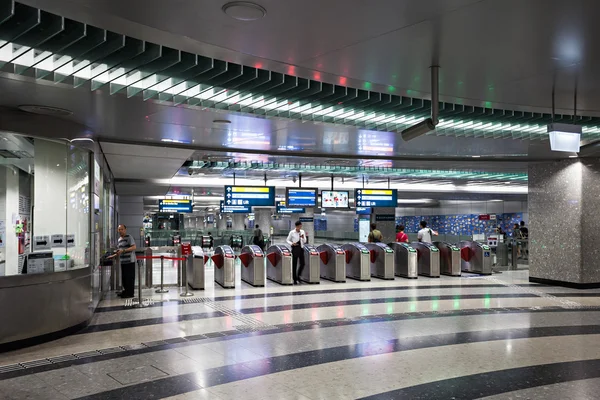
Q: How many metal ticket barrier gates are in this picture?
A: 12